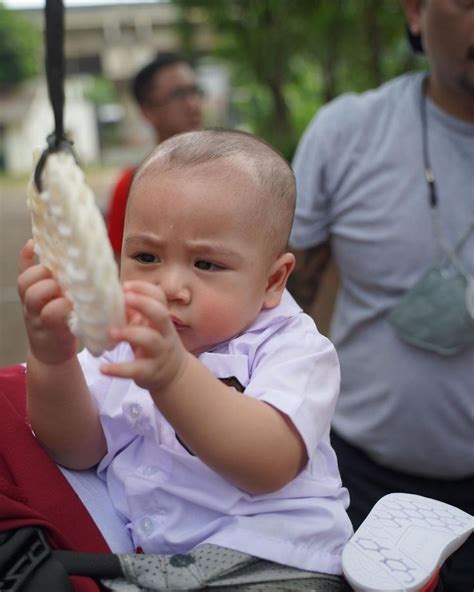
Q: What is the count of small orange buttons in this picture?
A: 0